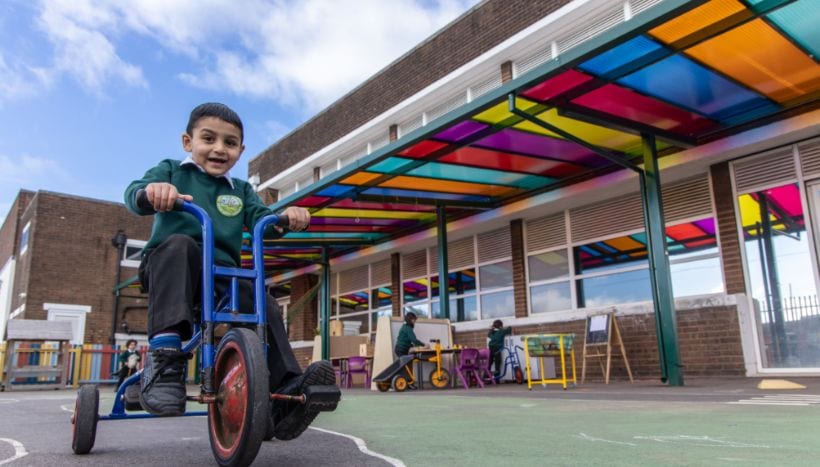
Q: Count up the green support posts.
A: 3